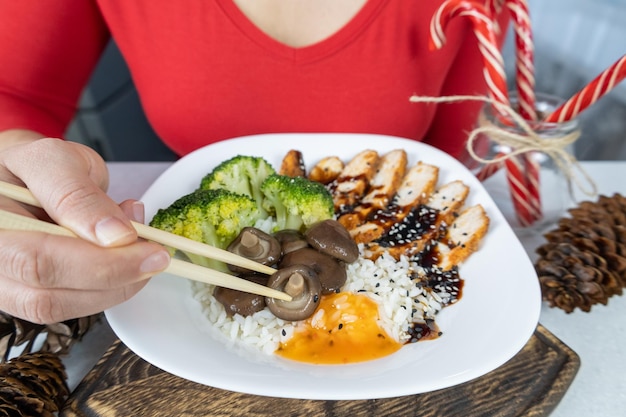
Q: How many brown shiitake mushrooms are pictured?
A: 6